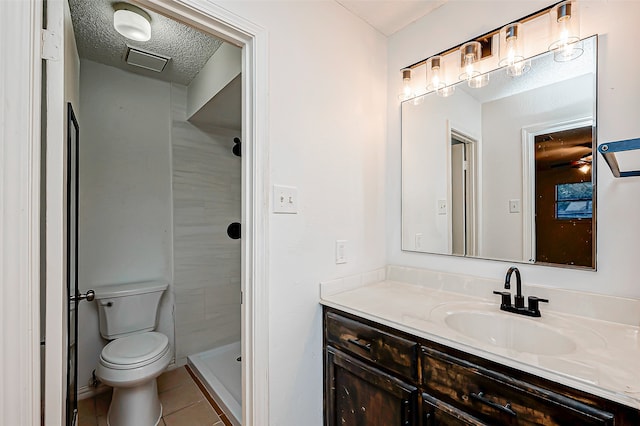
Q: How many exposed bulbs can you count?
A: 5